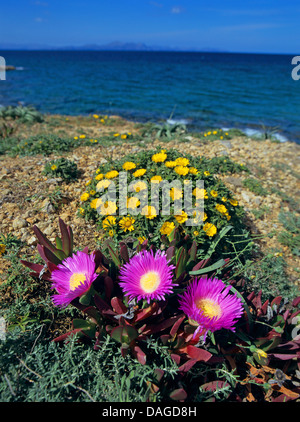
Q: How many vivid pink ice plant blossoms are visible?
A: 3